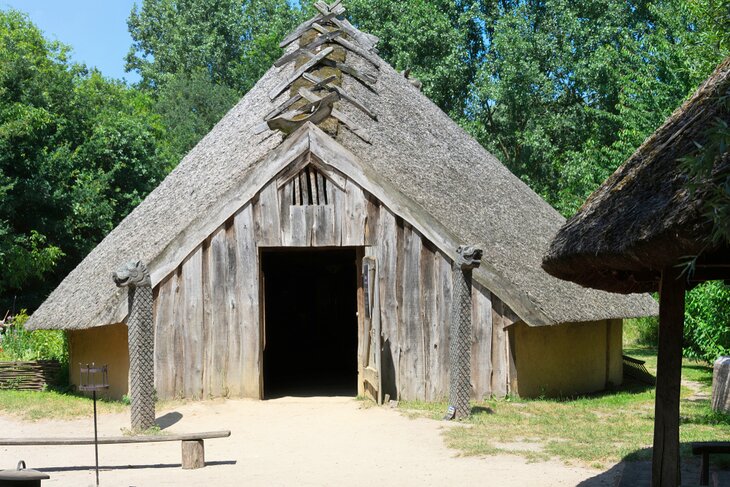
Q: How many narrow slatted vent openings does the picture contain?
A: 5